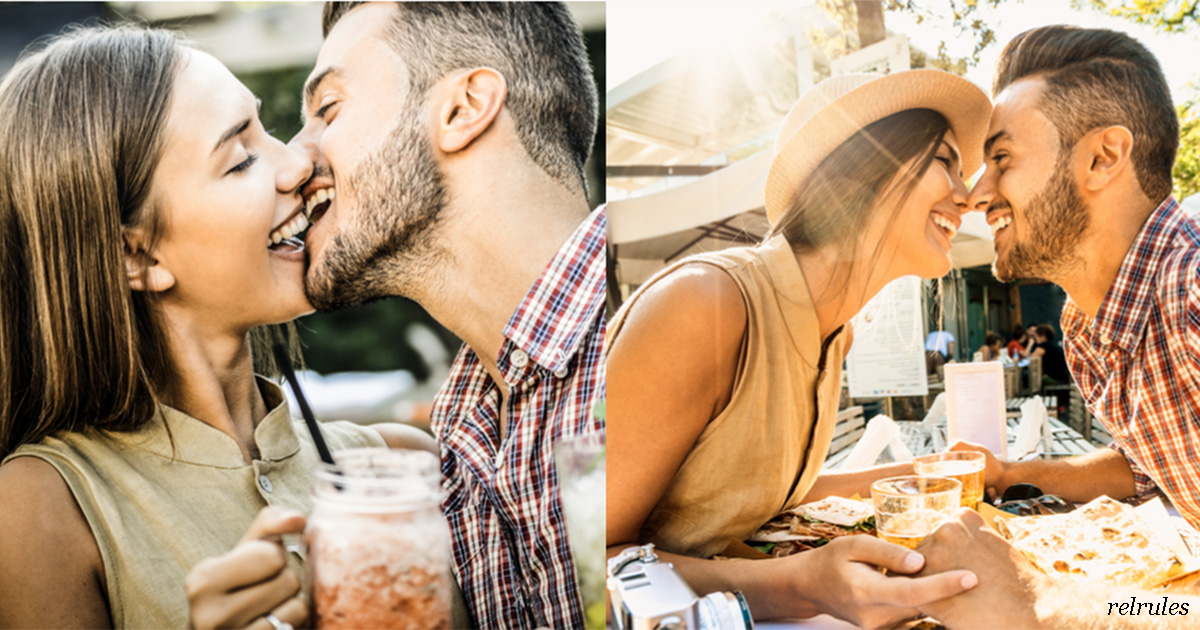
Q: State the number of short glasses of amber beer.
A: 2